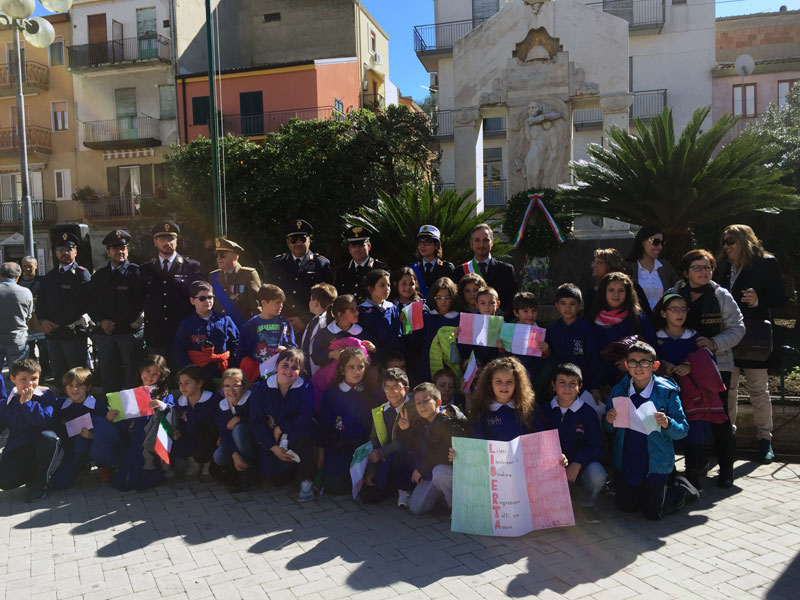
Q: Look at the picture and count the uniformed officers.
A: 7